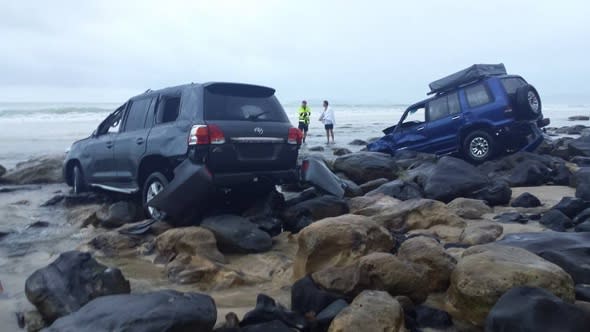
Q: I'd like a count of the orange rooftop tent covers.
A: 0